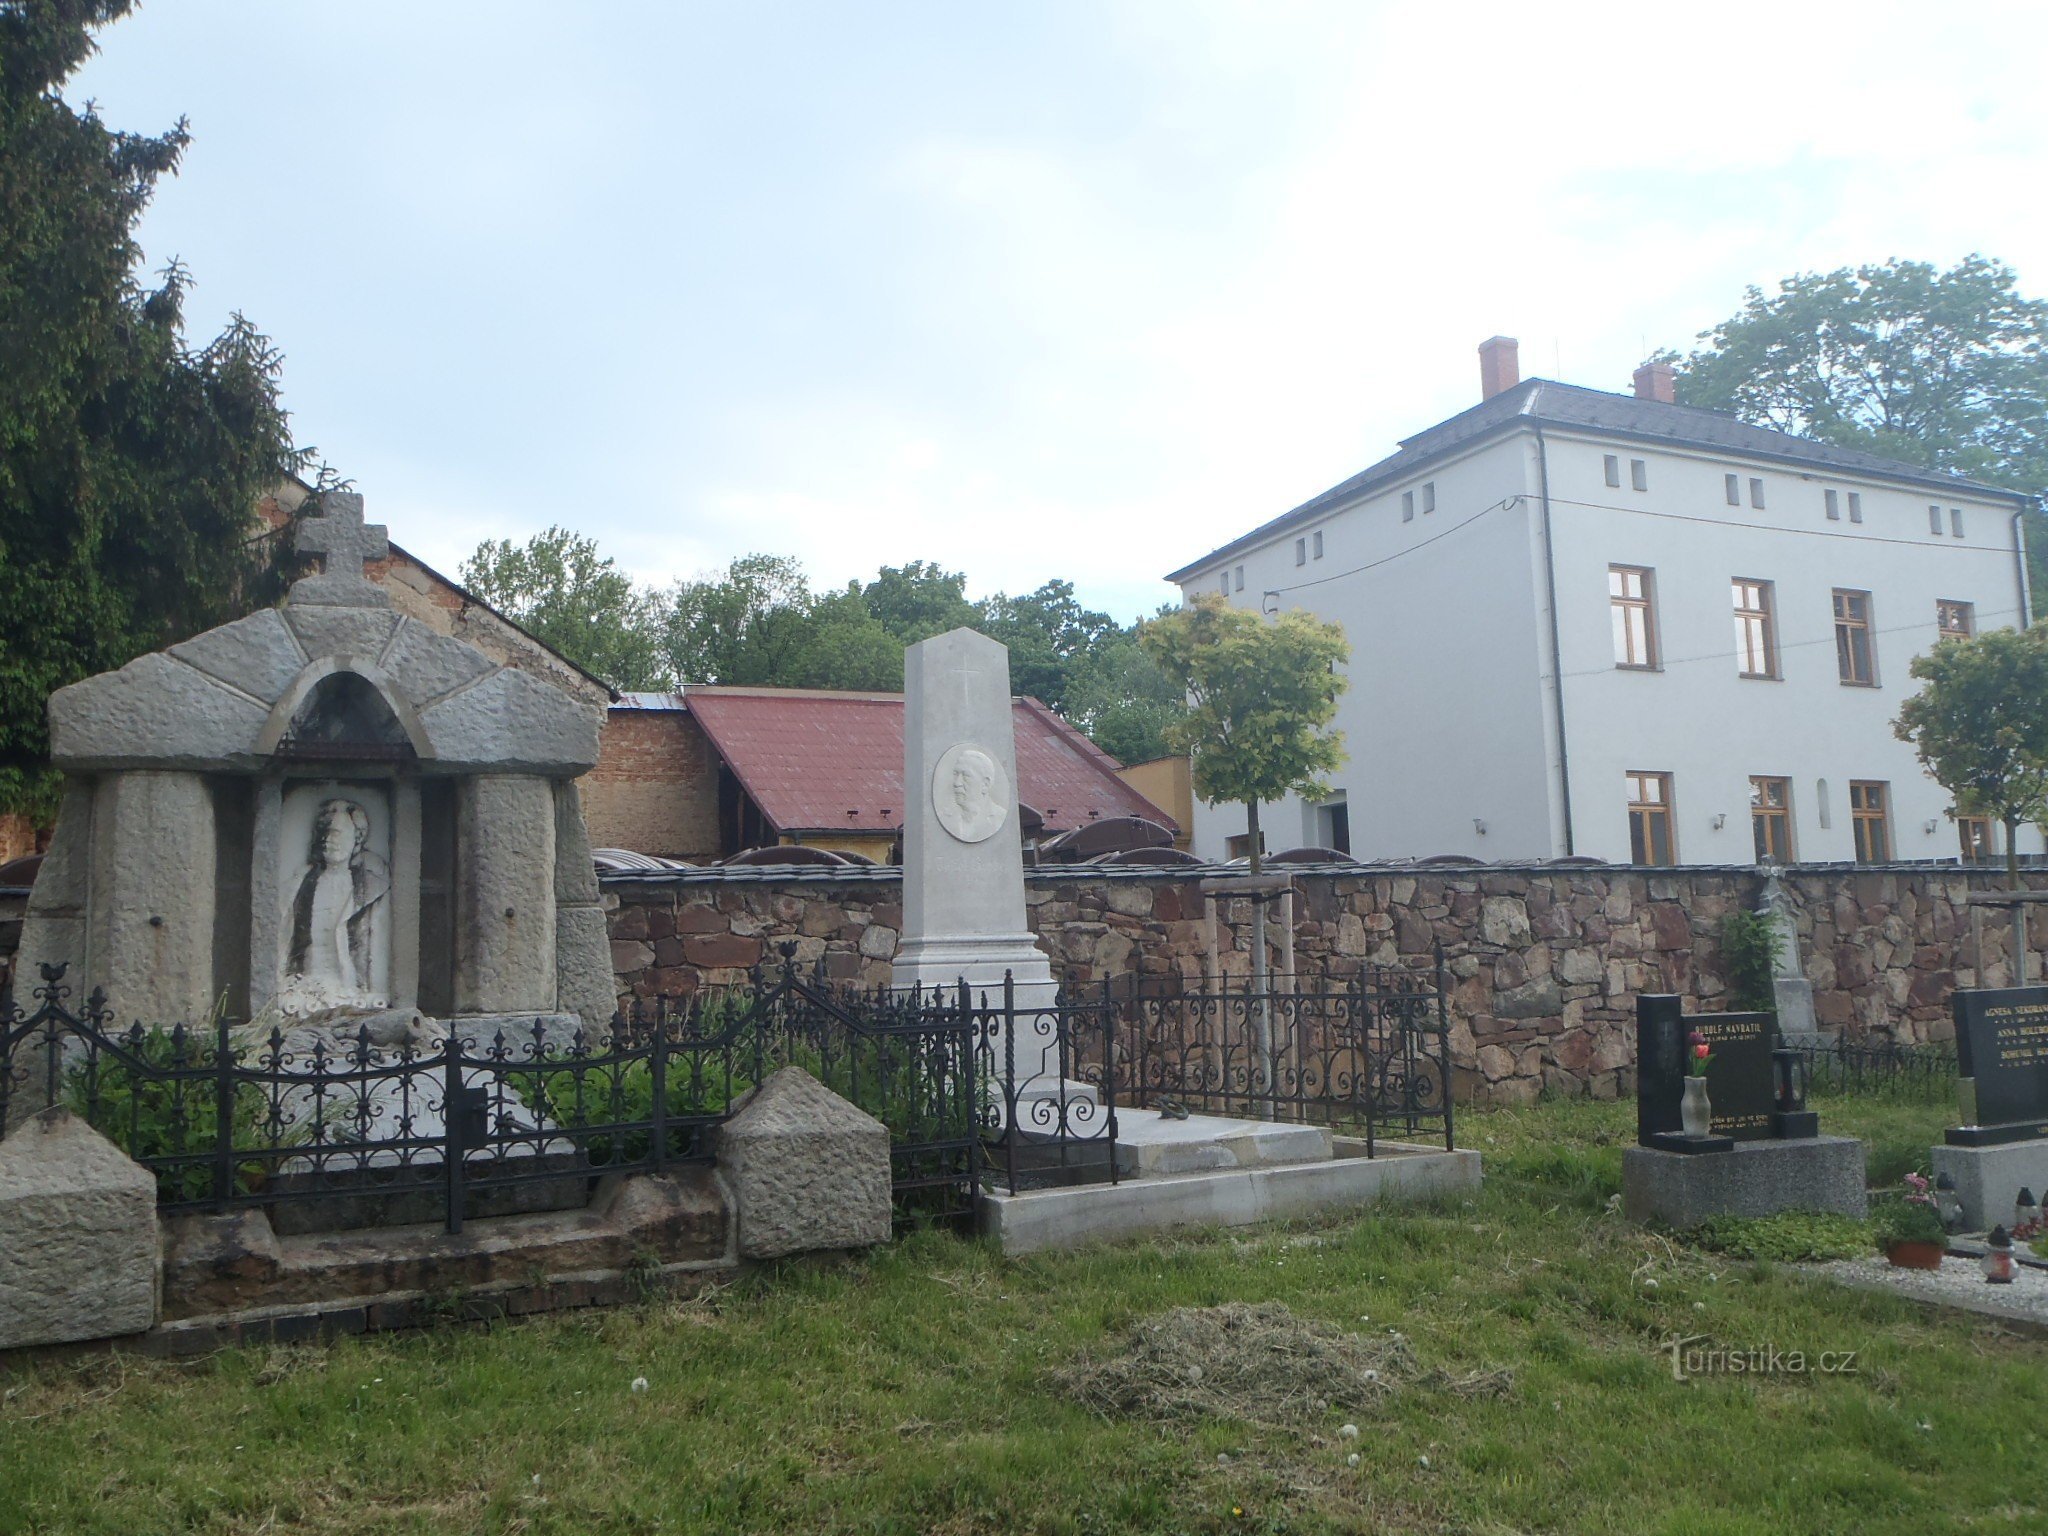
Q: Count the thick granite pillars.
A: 2